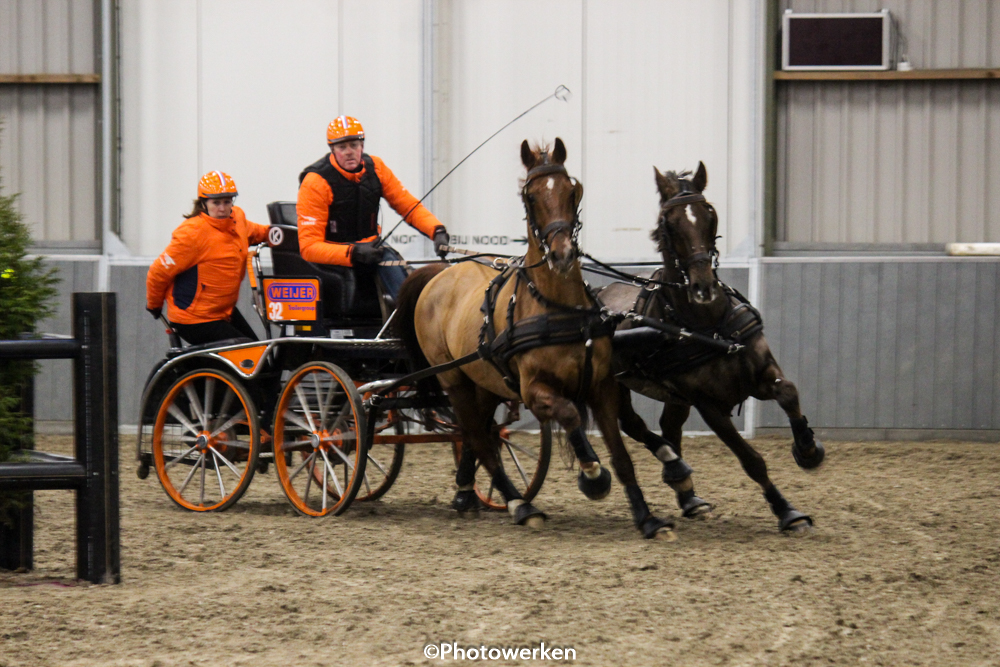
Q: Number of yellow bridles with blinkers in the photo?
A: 0